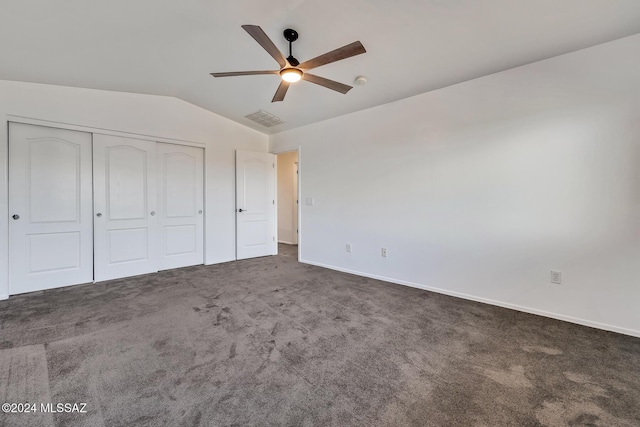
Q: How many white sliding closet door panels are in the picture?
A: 3